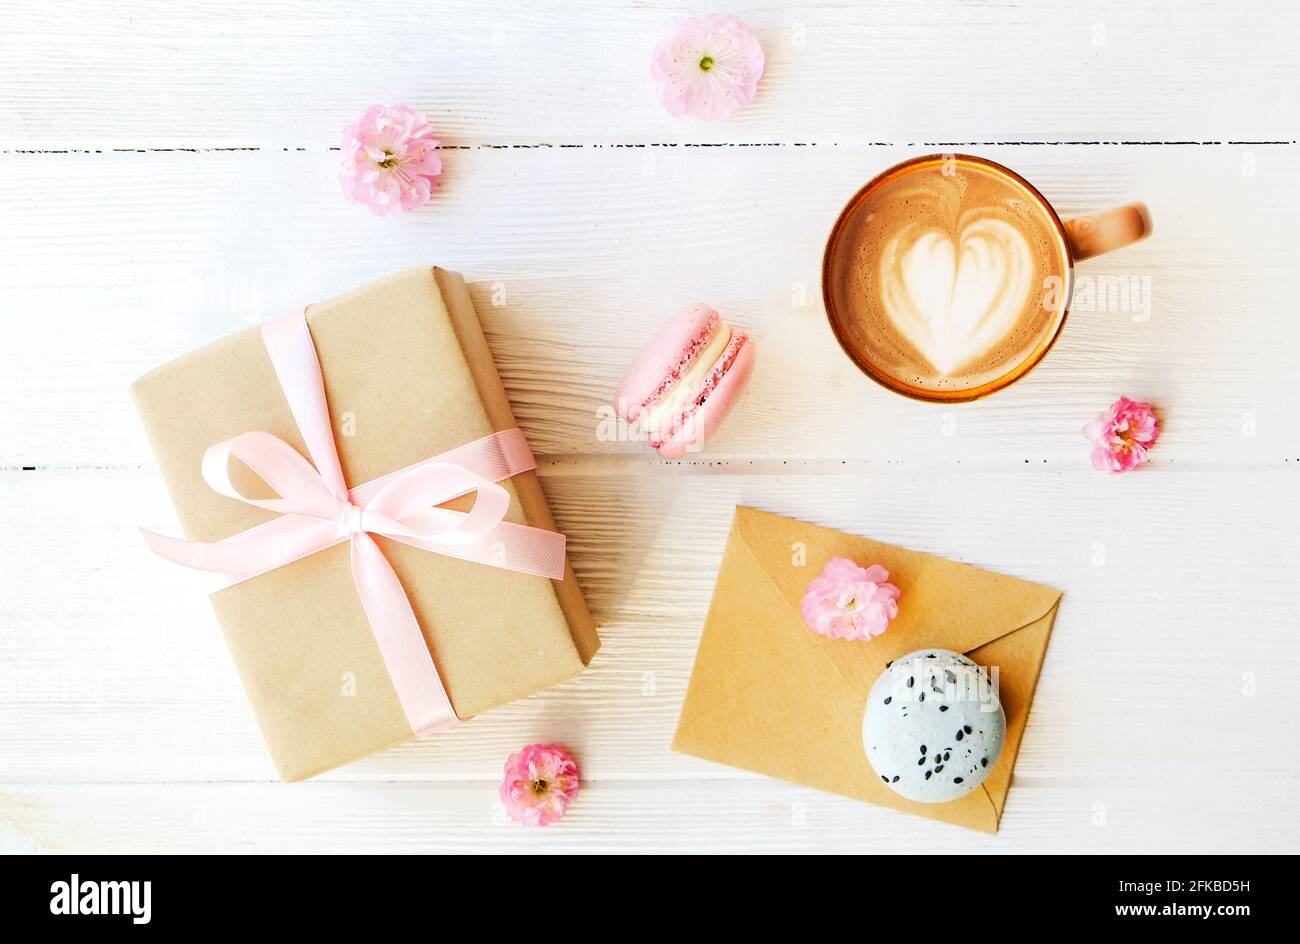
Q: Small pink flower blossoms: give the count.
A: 5